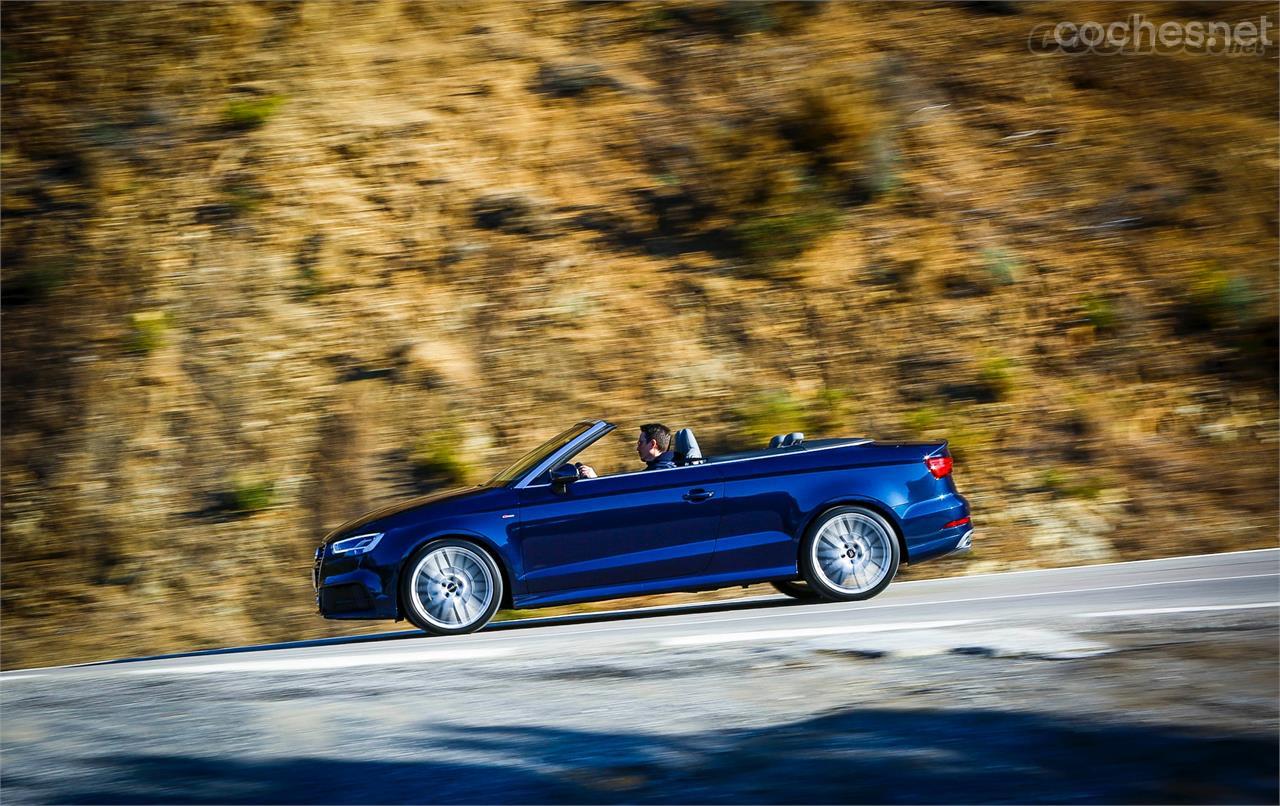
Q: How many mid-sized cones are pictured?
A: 0